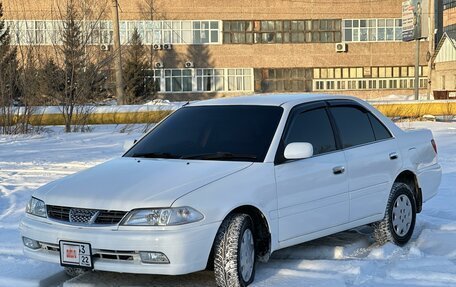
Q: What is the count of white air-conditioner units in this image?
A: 6